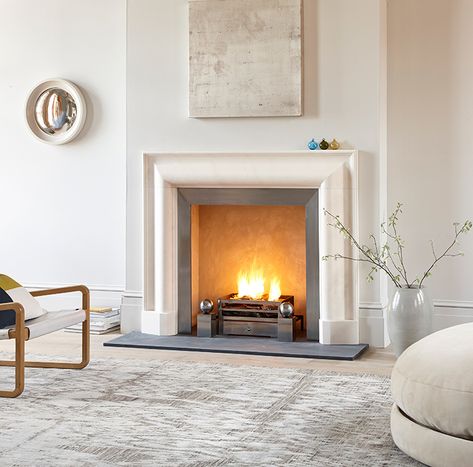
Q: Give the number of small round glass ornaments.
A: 3